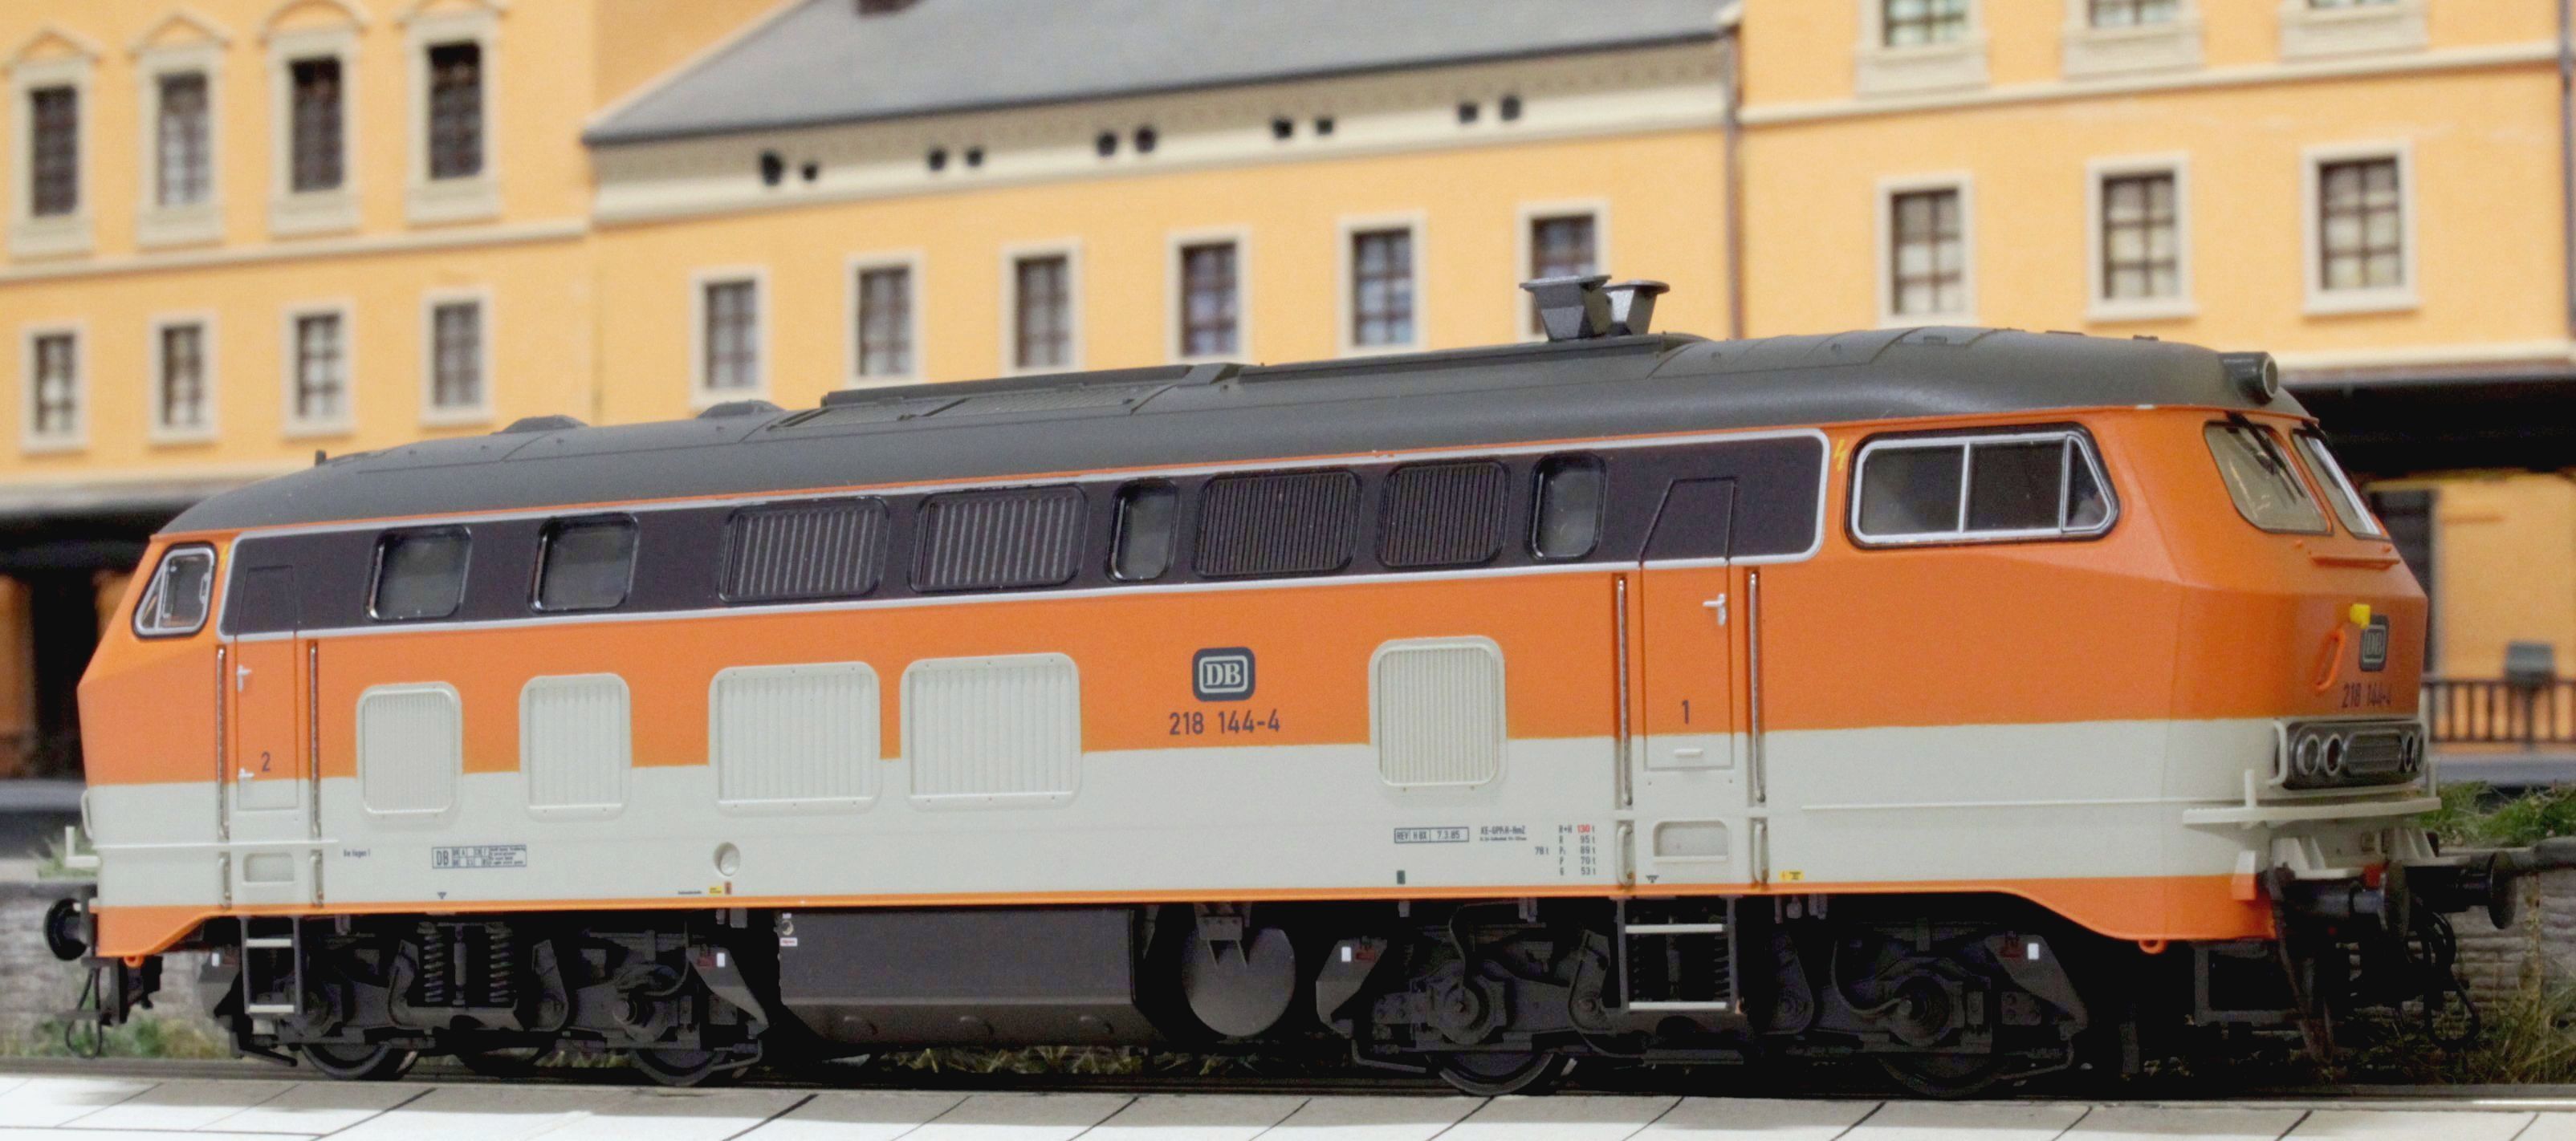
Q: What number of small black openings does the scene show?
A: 10